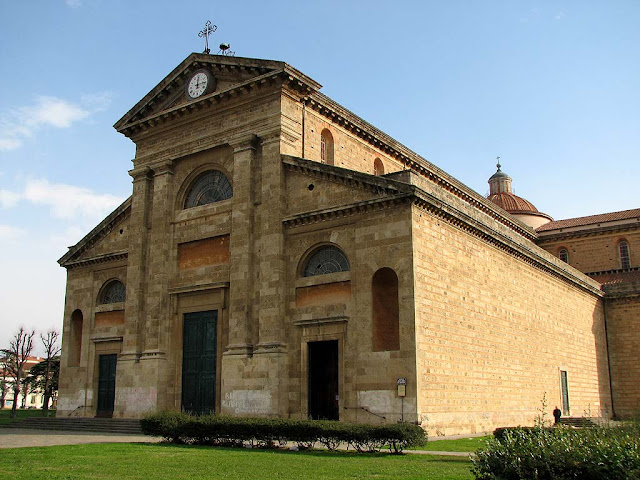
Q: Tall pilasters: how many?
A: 4